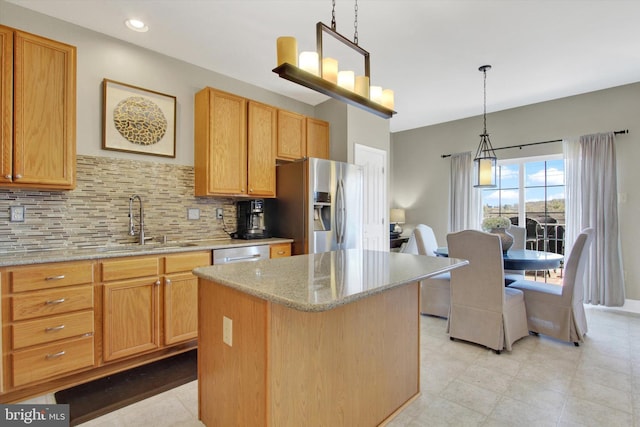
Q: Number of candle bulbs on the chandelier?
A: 7